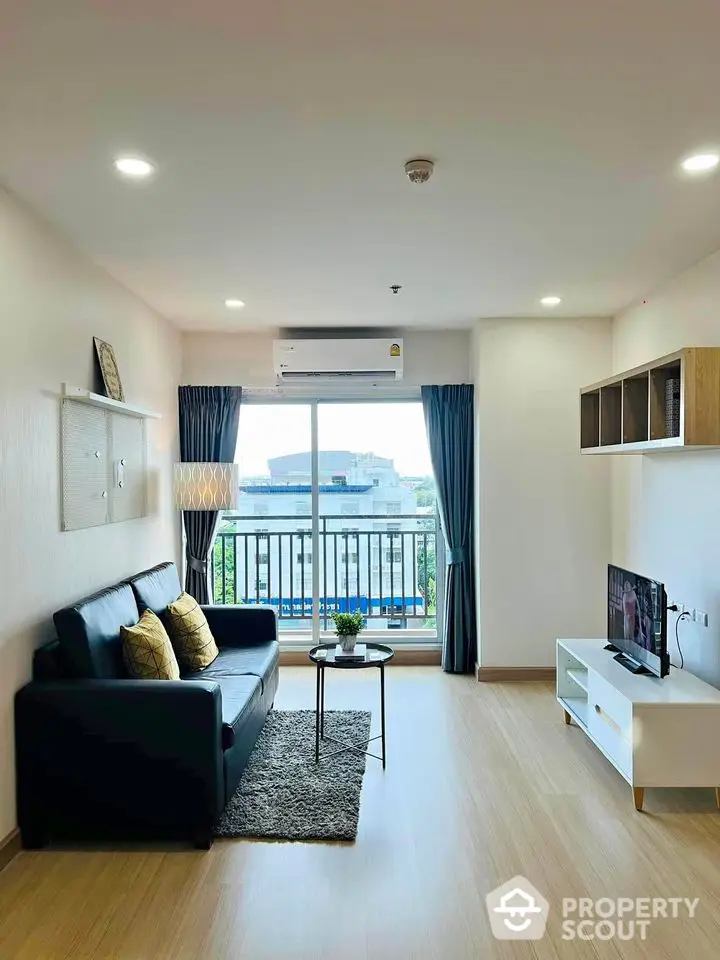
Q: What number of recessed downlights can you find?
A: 4